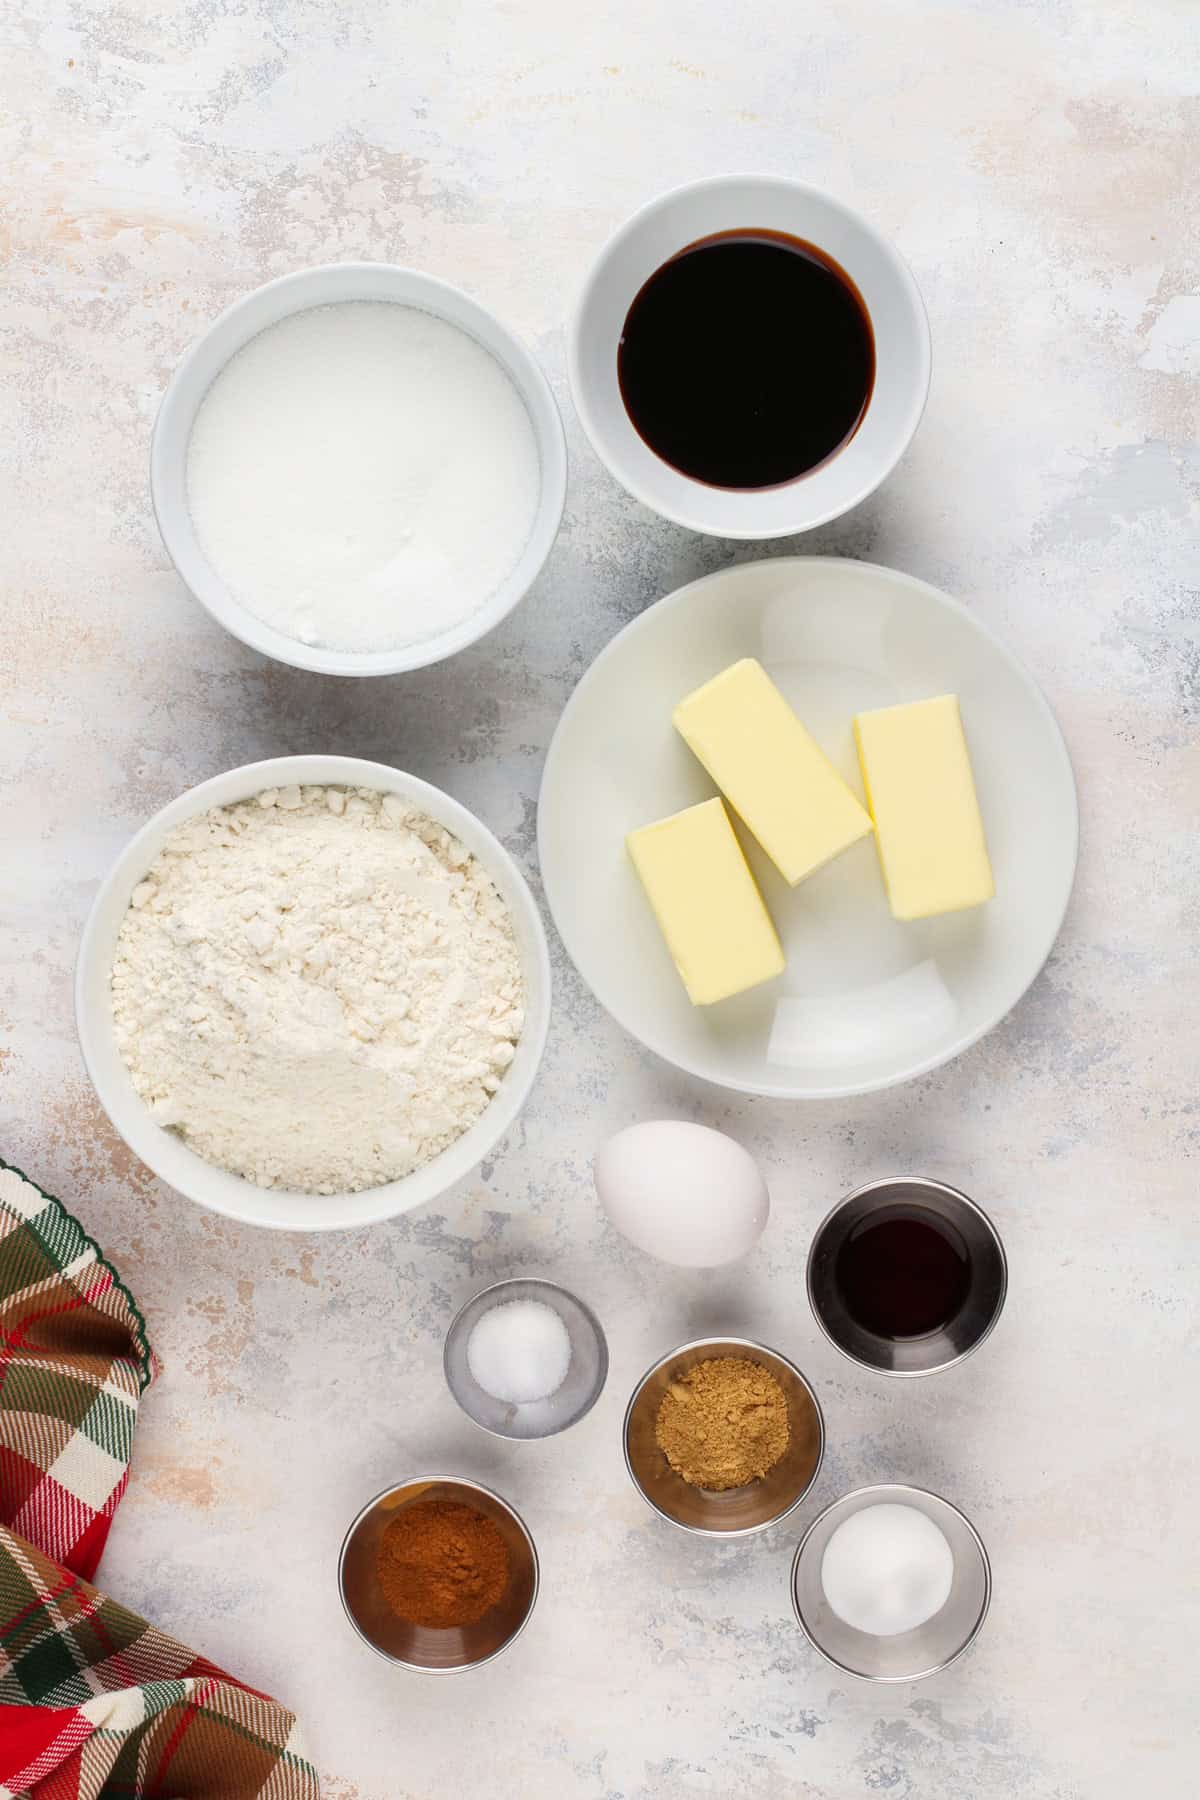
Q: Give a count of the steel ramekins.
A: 5